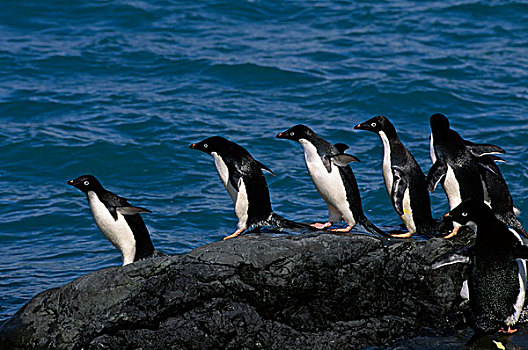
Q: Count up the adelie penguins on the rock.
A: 7